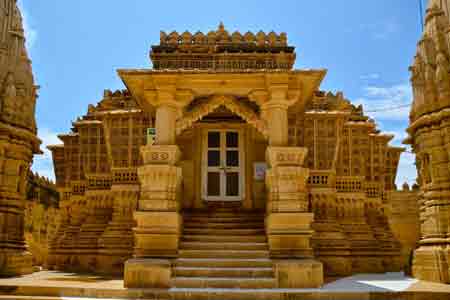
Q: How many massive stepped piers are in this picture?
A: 2